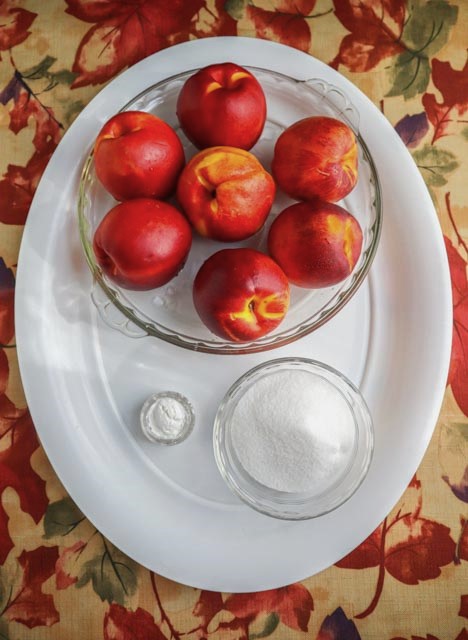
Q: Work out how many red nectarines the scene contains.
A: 7